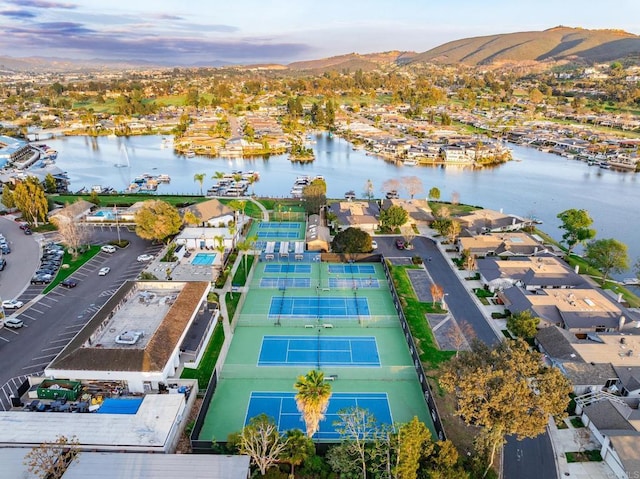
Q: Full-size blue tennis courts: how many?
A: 3